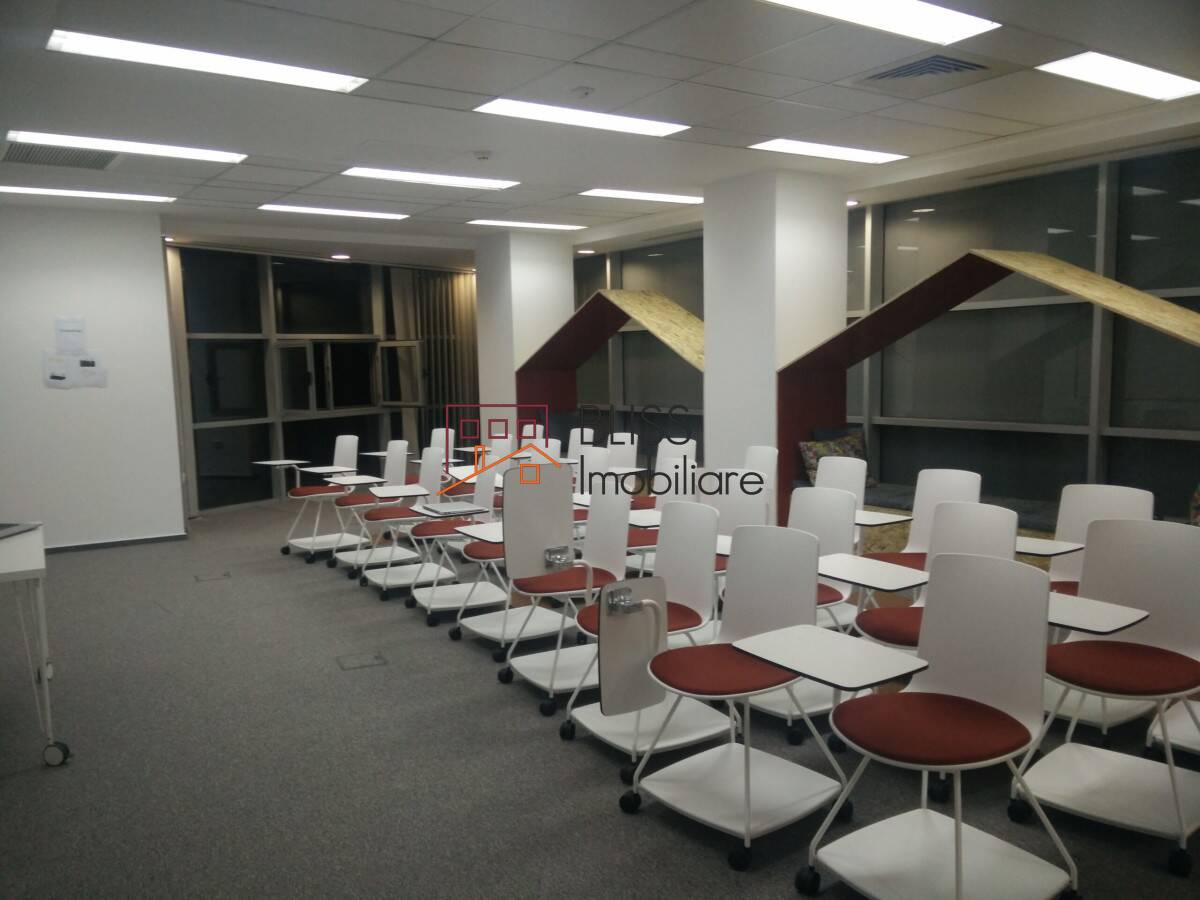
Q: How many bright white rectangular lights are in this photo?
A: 11